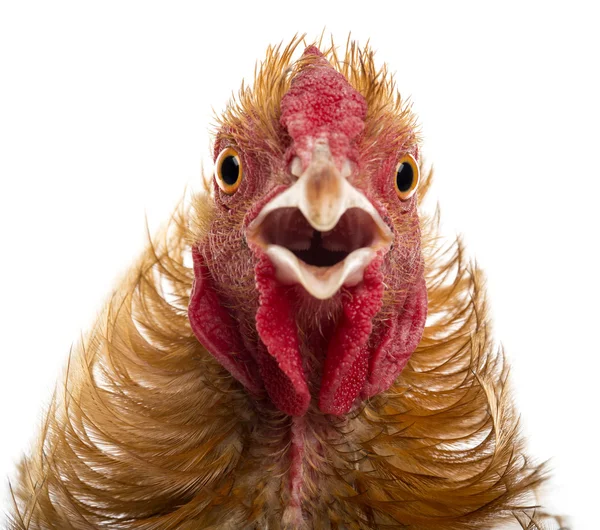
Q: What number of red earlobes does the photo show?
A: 2